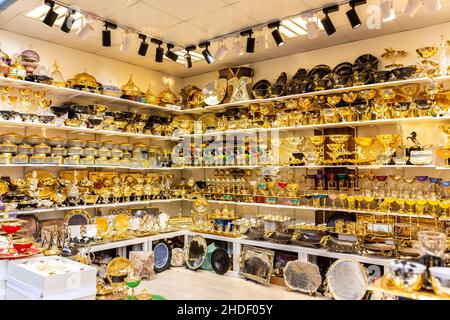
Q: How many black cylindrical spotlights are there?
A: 12